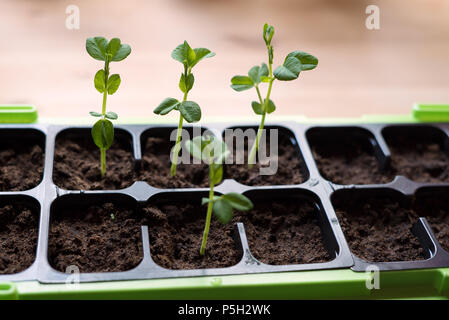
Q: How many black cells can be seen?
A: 12